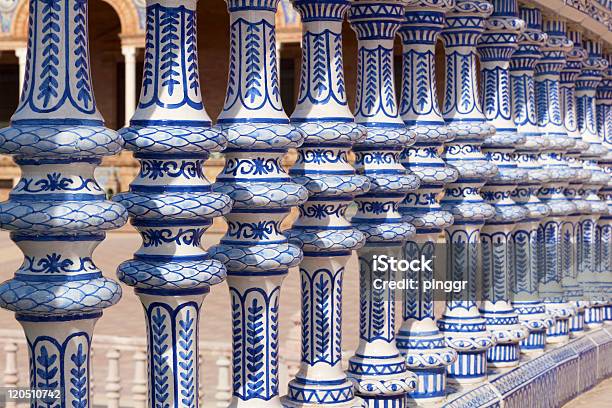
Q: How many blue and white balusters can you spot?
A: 13